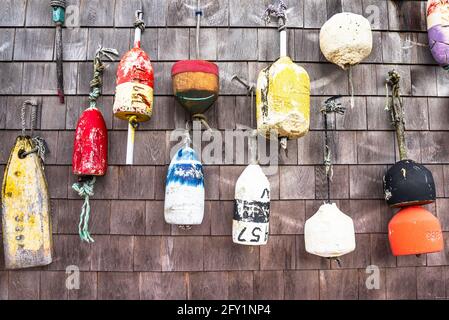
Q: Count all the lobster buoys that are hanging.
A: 12